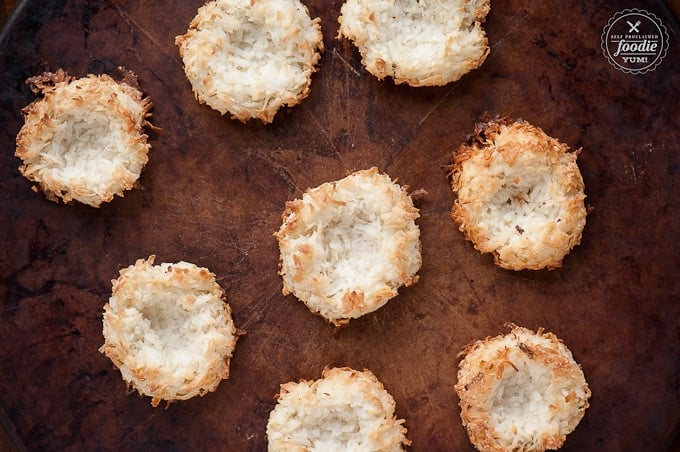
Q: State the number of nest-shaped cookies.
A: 8